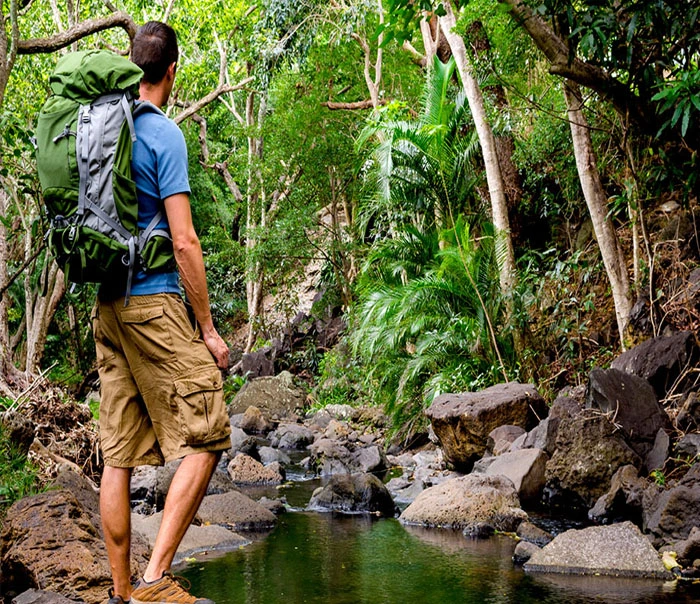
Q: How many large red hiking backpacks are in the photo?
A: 0